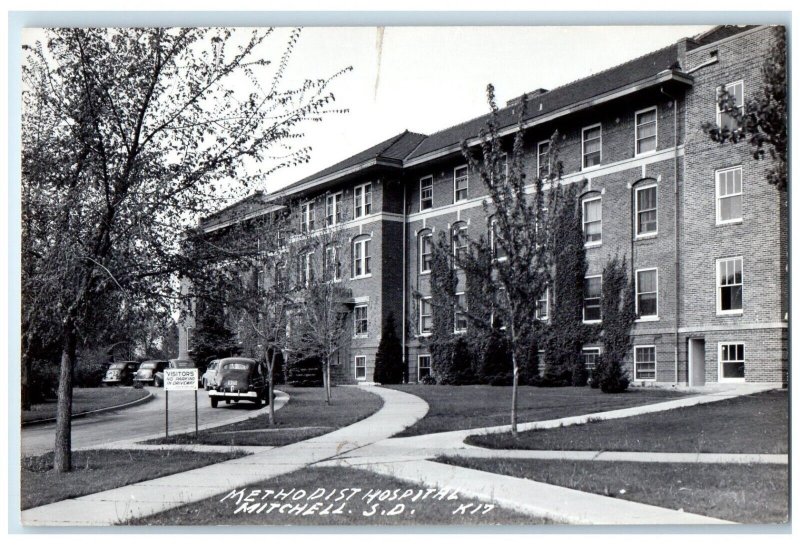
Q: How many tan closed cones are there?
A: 0